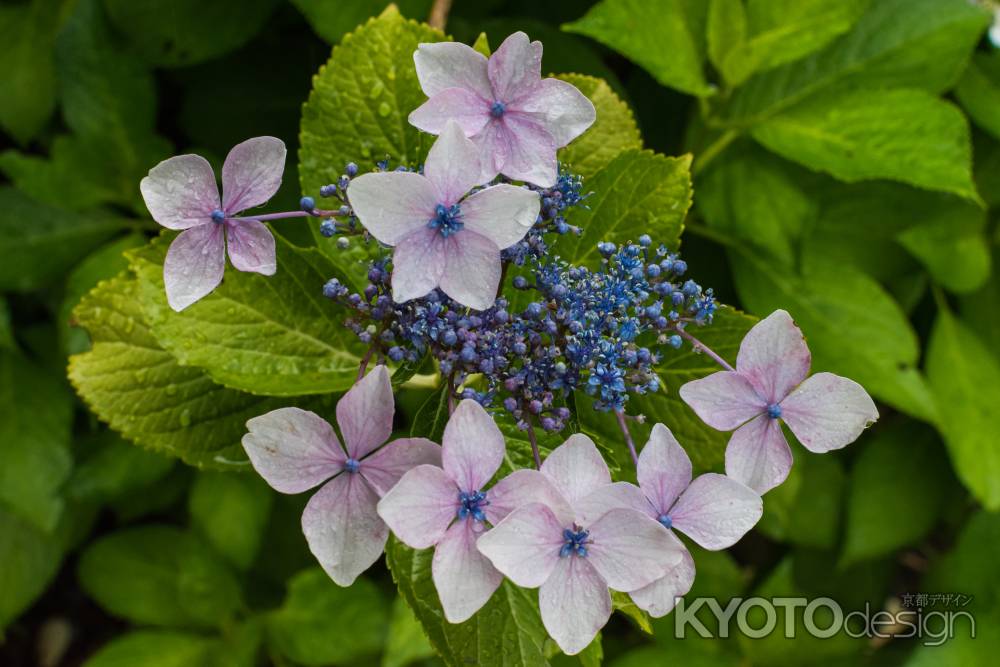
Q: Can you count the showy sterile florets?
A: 8